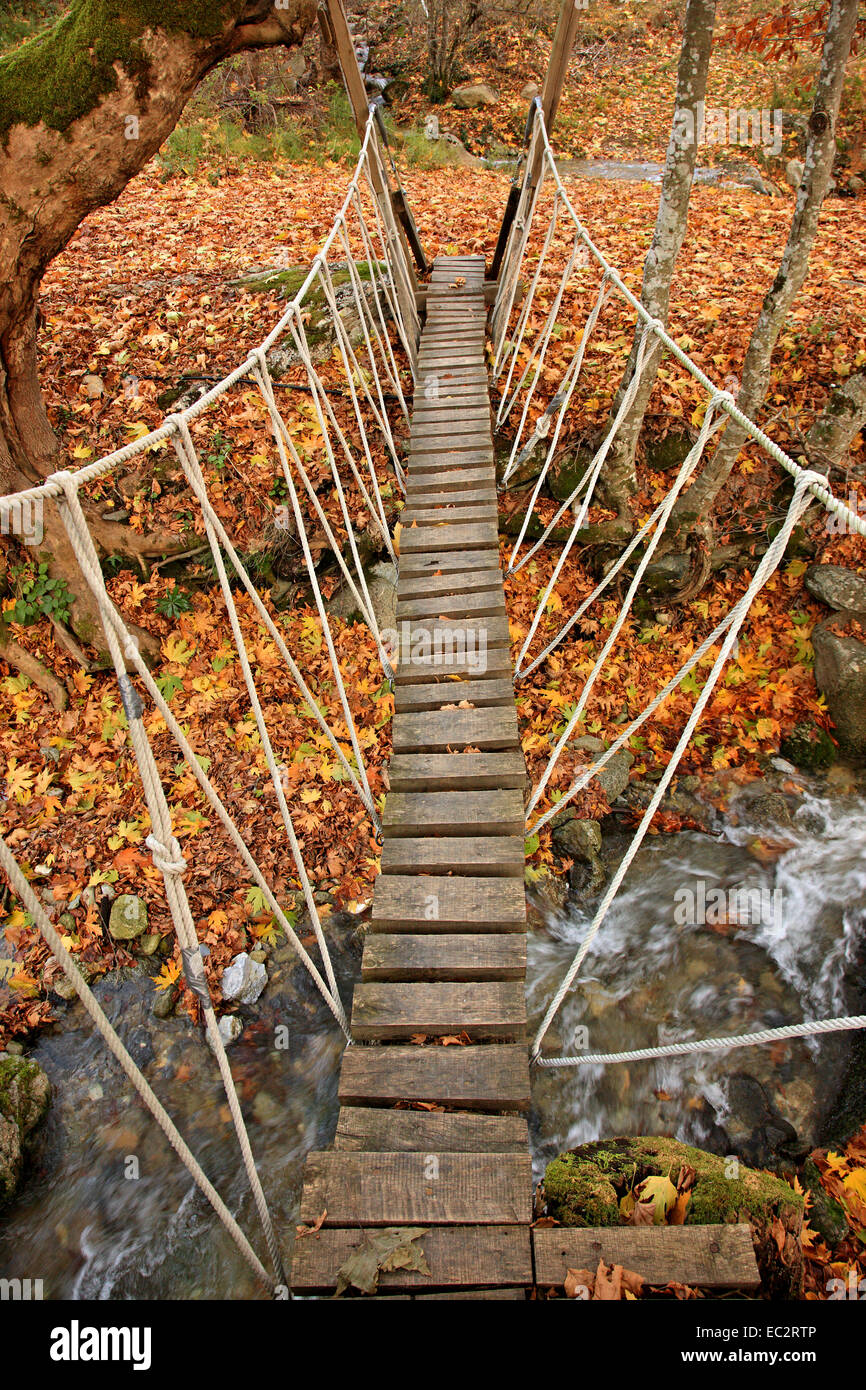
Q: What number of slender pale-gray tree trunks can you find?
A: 2